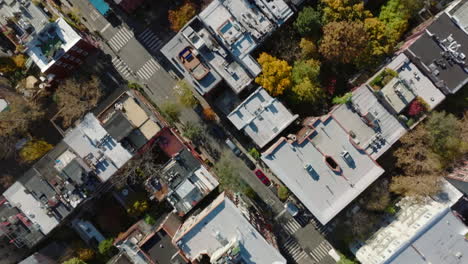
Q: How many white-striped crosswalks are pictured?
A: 8